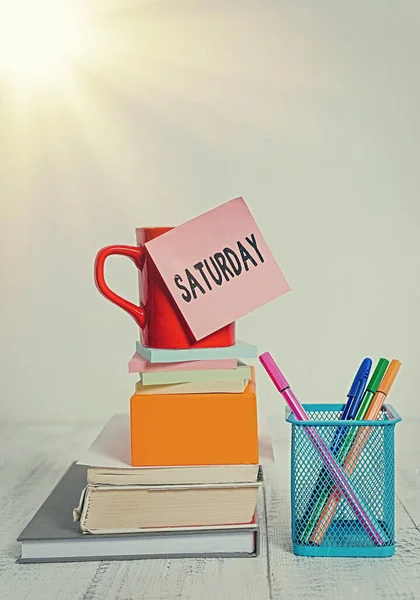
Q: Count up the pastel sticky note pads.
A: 4